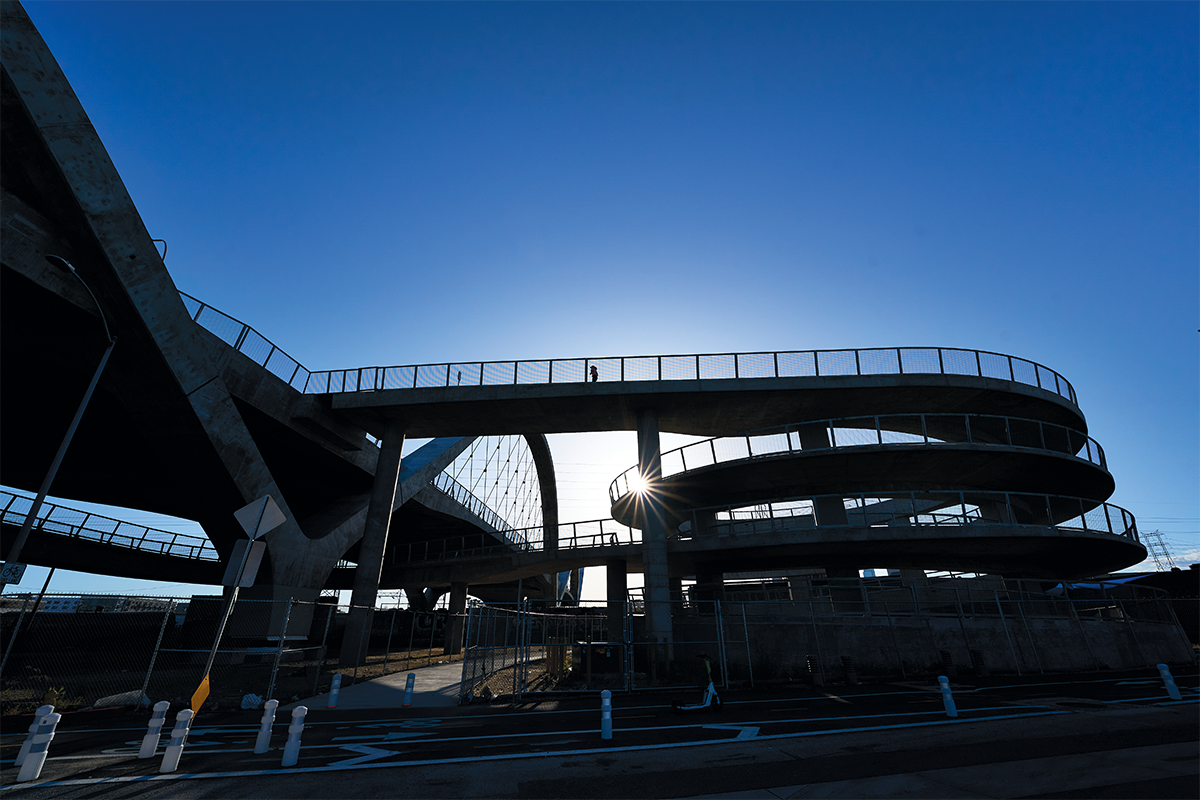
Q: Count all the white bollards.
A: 11